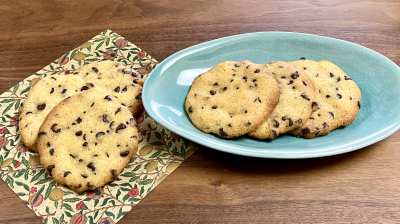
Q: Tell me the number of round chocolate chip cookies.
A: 6